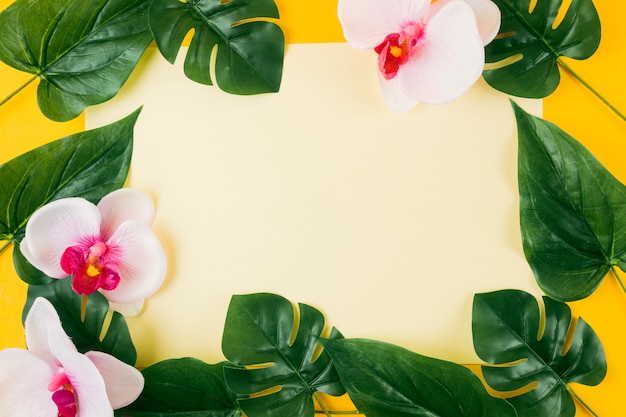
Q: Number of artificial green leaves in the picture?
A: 10